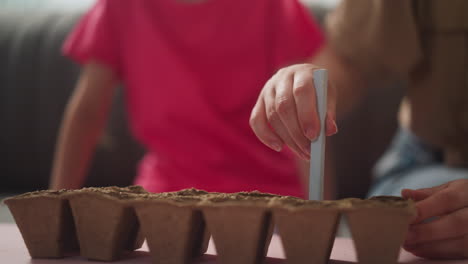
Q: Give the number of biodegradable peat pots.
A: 6